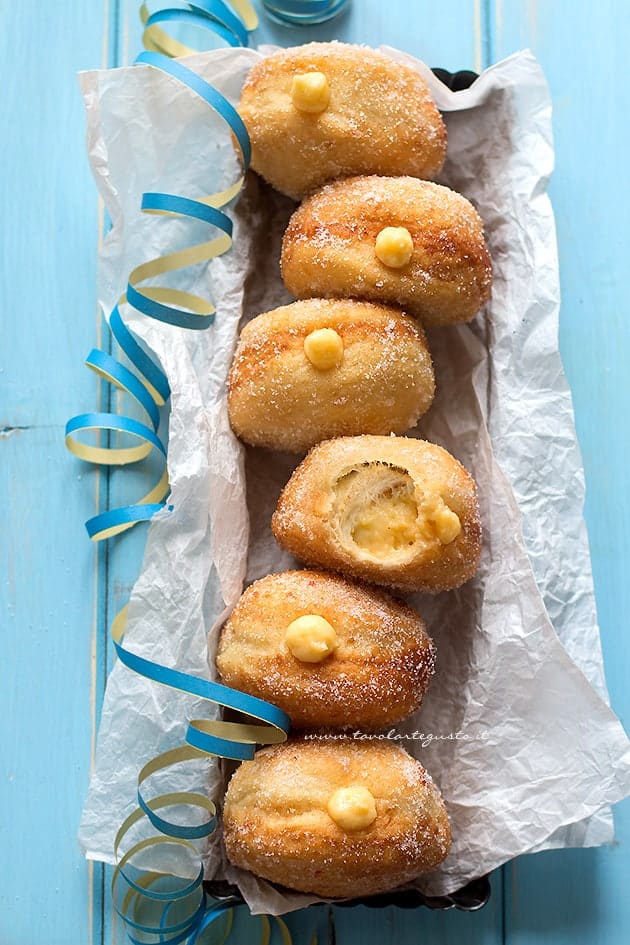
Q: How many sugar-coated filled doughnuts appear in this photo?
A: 6